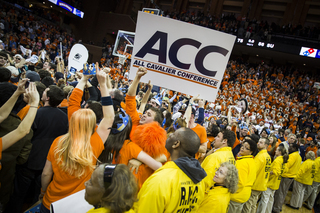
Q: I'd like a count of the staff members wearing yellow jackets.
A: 10